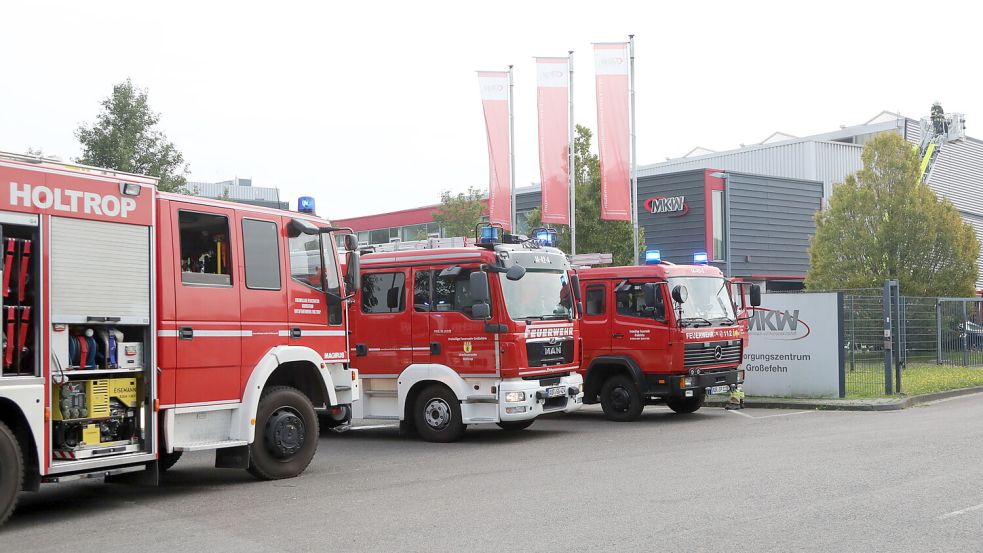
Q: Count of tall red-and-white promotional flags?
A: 3